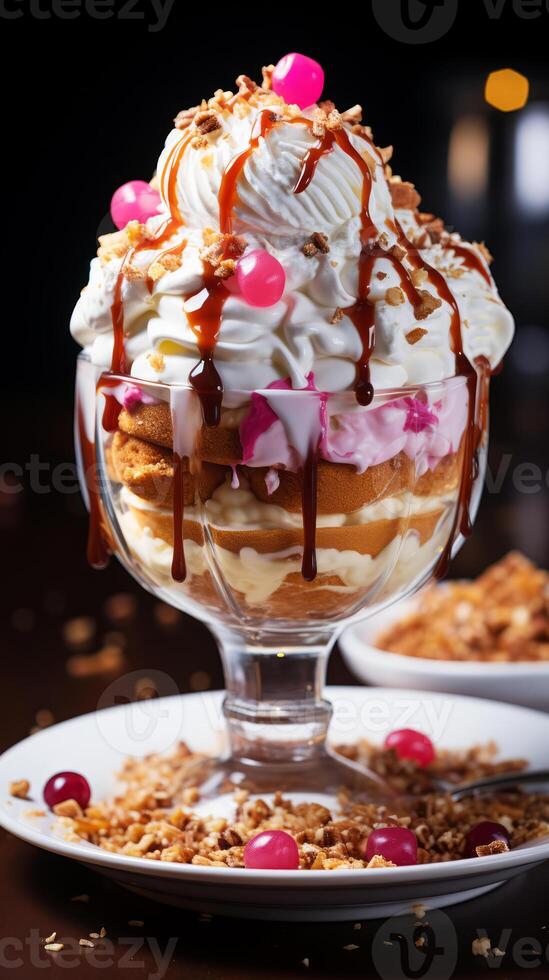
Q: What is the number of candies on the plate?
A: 5